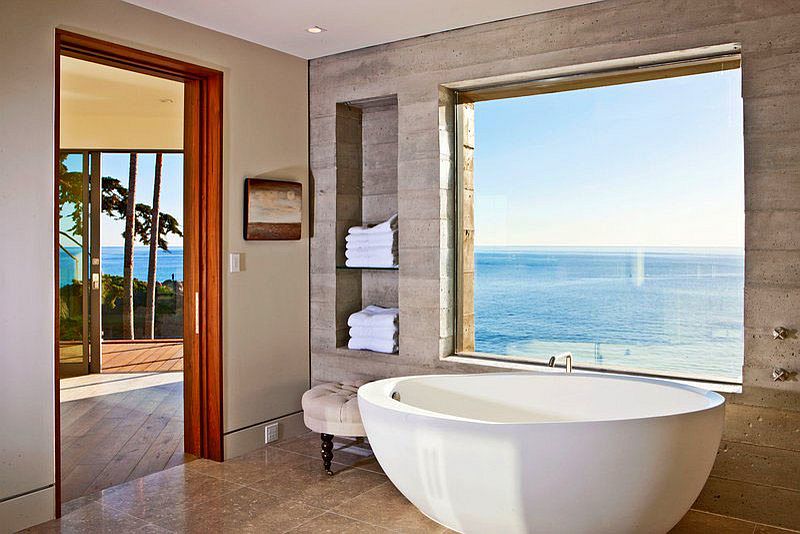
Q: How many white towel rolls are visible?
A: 8